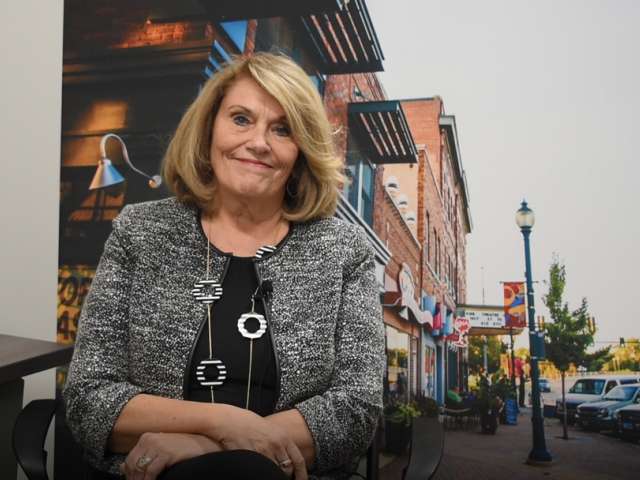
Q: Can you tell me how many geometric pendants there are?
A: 4